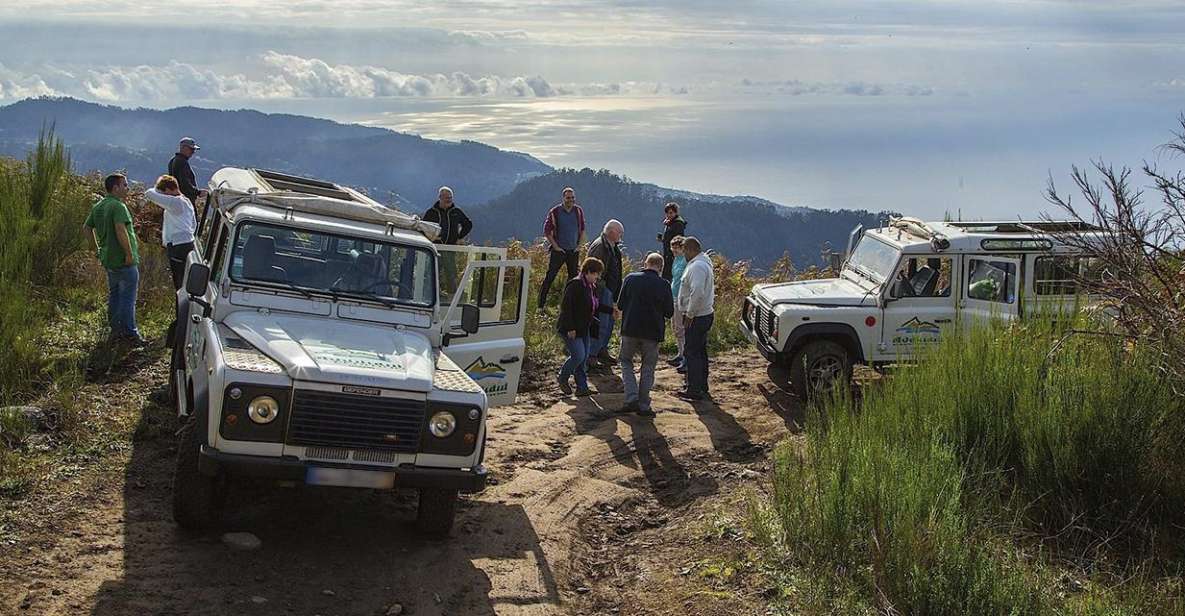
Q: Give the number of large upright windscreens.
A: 2